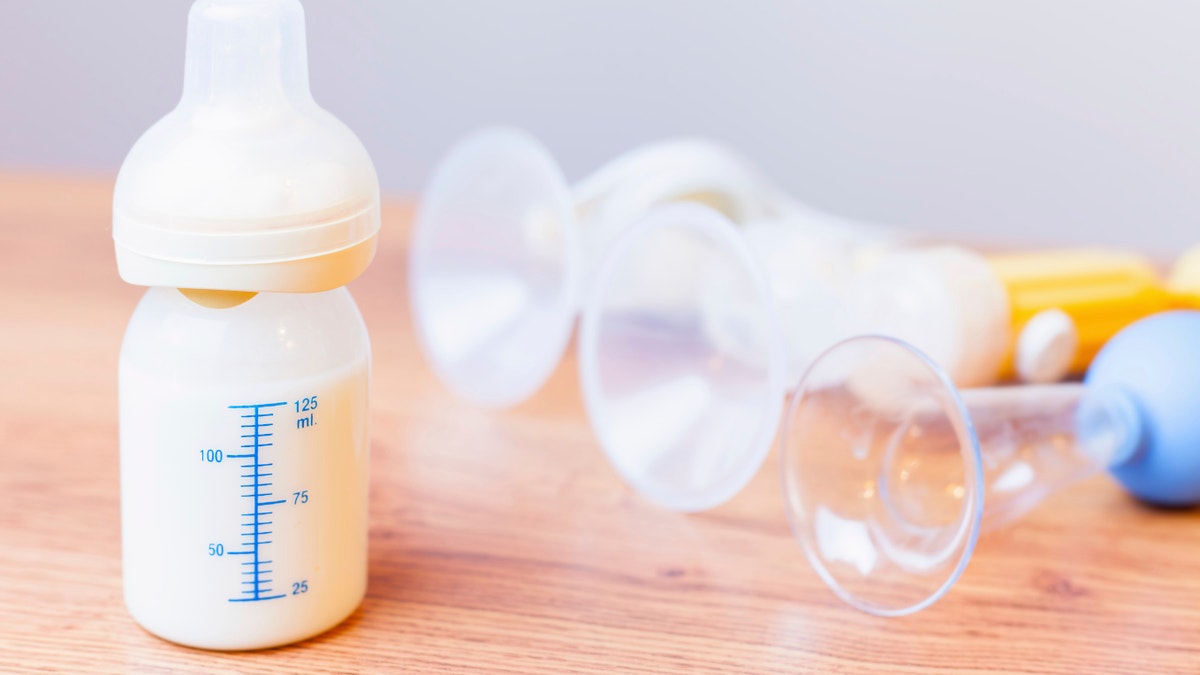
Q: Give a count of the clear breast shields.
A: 3